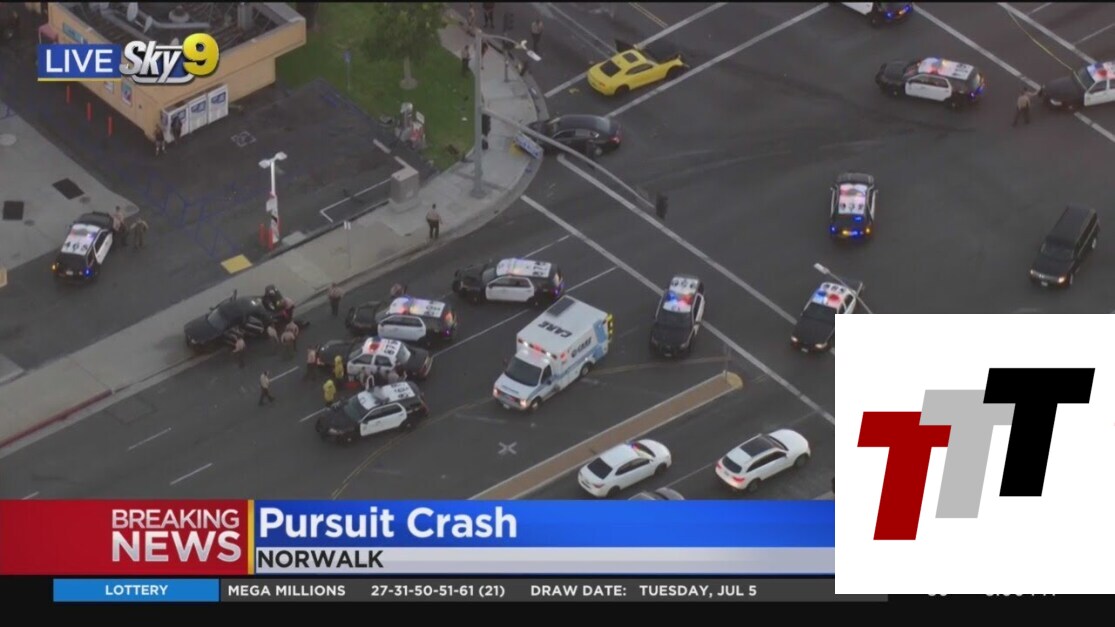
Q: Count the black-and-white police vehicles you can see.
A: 11